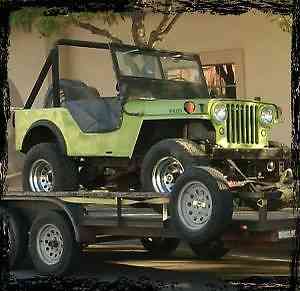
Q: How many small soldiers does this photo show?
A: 0